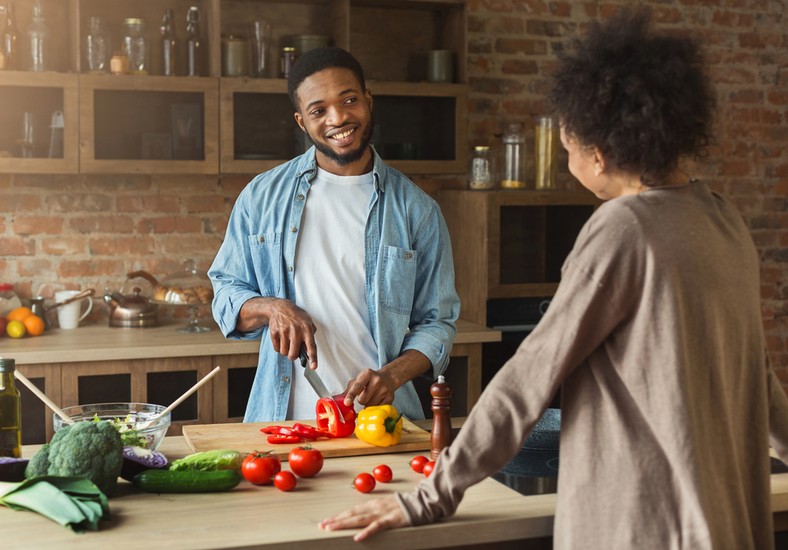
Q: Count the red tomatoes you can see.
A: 7